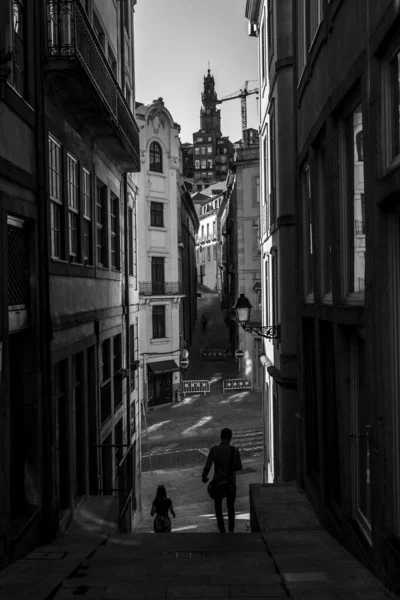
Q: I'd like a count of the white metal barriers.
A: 2